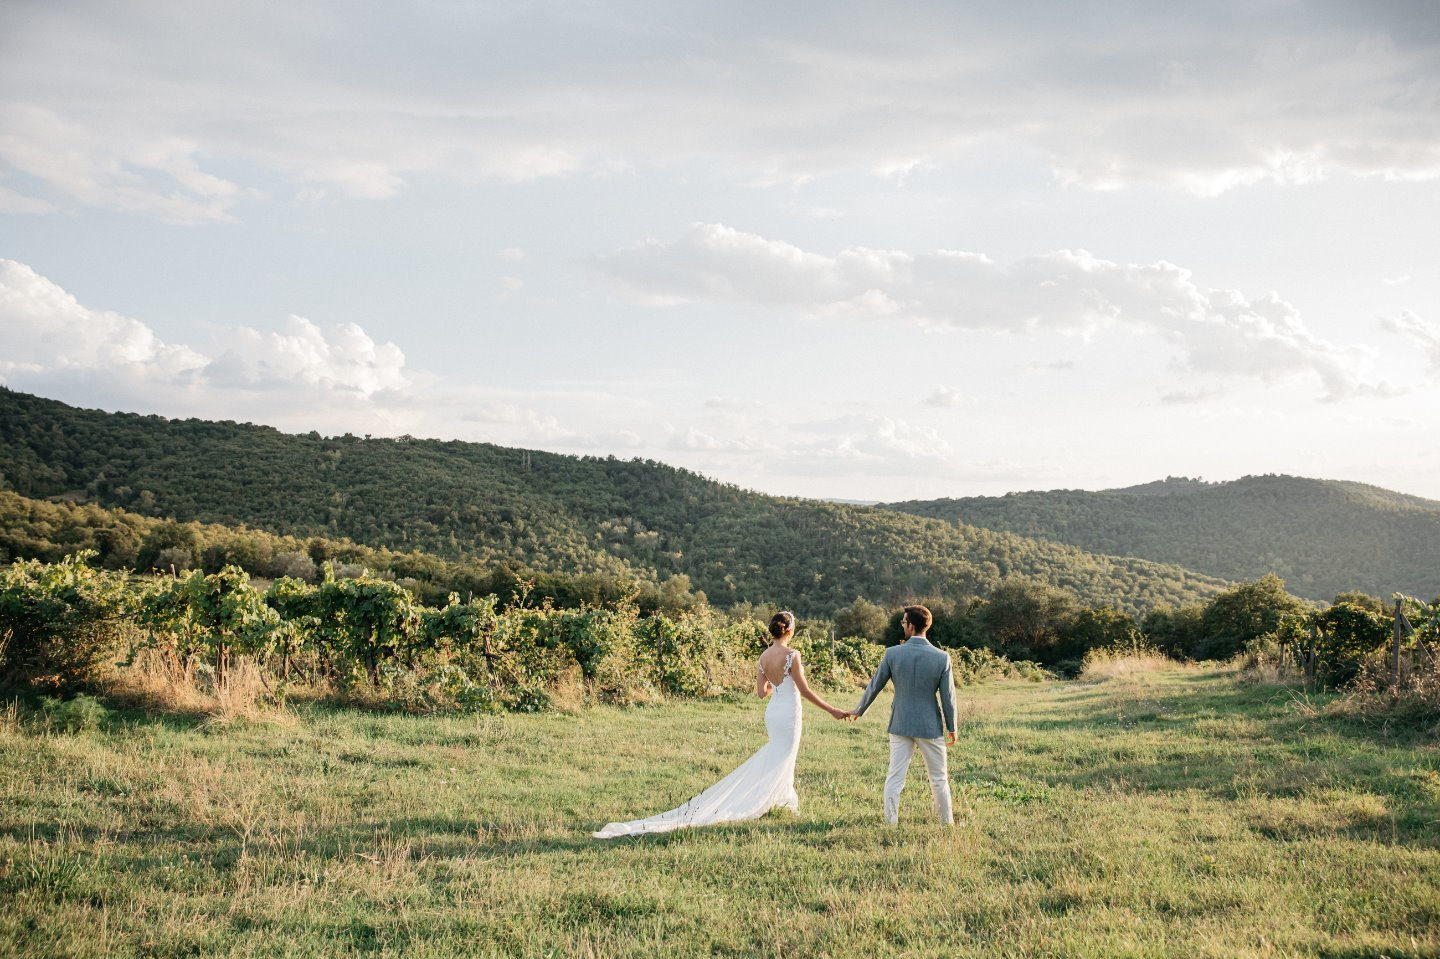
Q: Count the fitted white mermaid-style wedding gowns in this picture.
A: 1